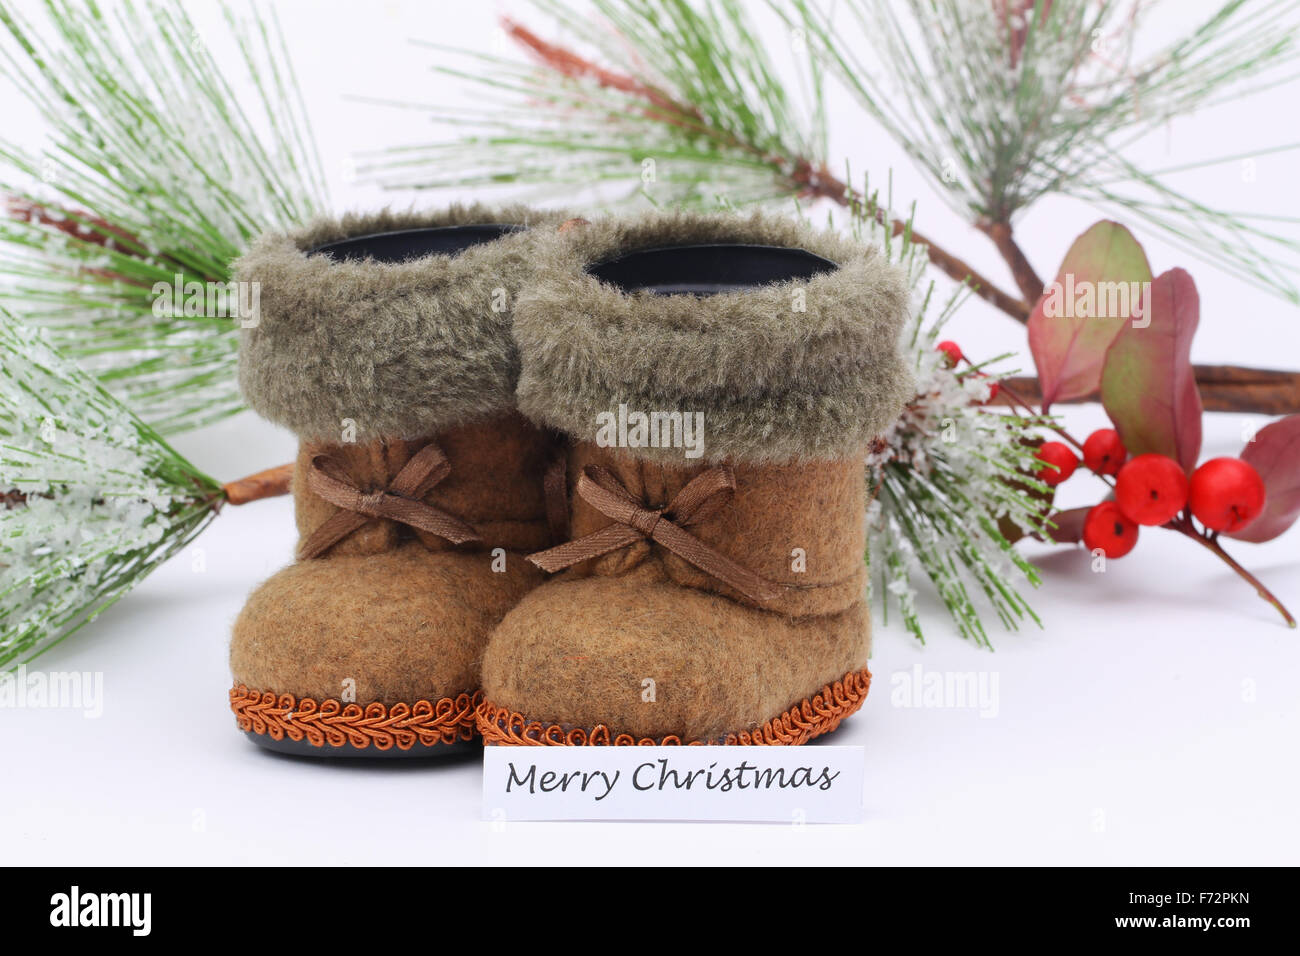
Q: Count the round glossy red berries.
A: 7